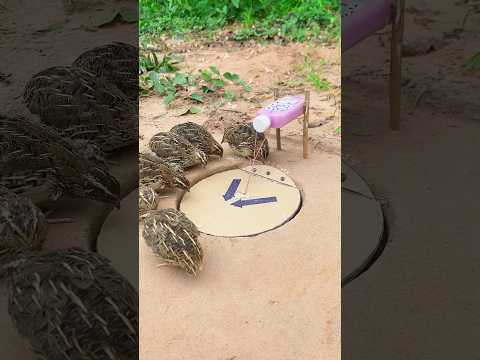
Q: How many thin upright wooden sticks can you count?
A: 2